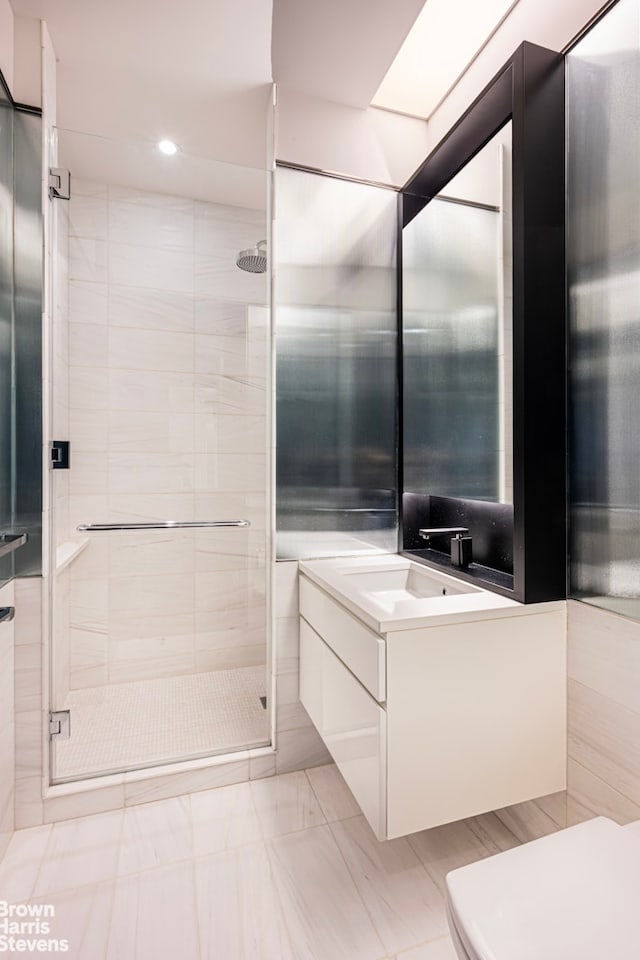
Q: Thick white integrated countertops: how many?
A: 1